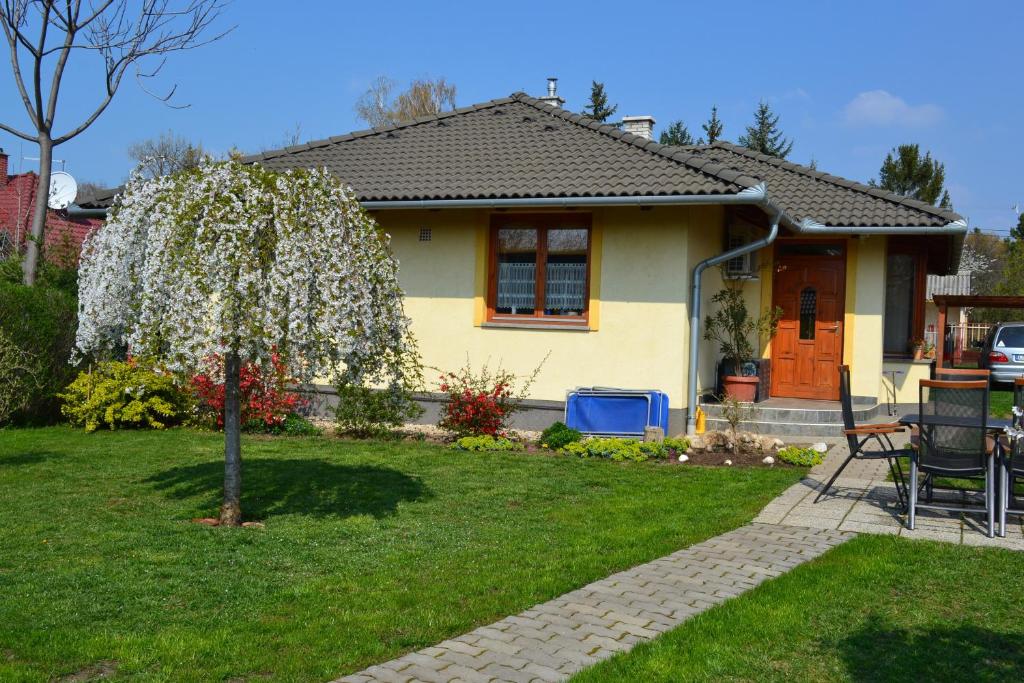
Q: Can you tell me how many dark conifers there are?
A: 5